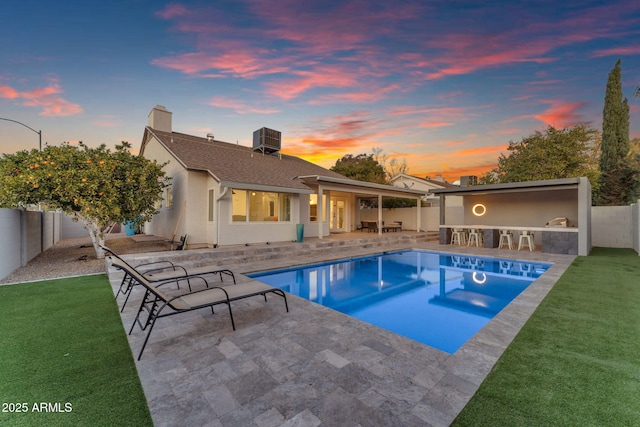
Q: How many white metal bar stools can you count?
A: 4